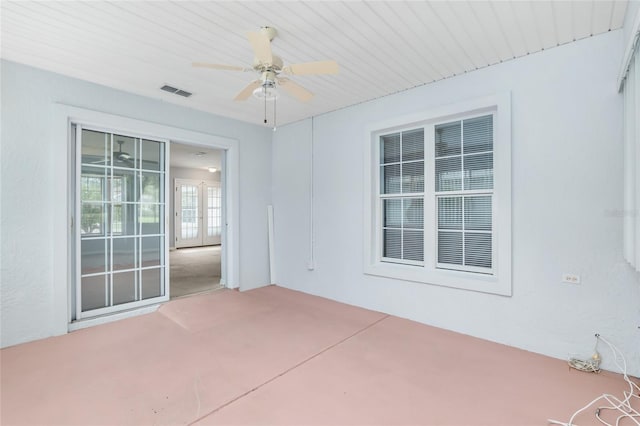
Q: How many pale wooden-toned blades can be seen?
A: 5